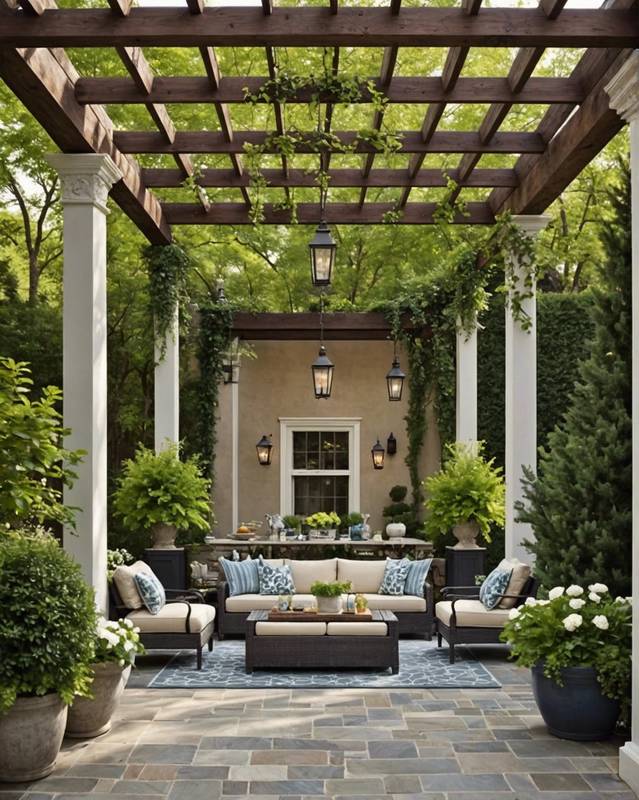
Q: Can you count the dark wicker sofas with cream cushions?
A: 1